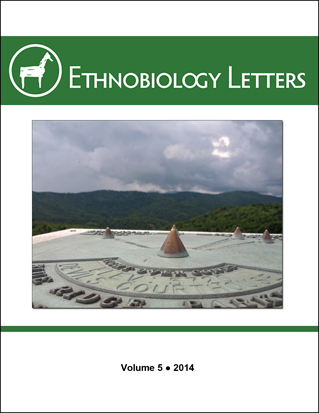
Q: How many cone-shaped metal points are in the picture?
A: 4